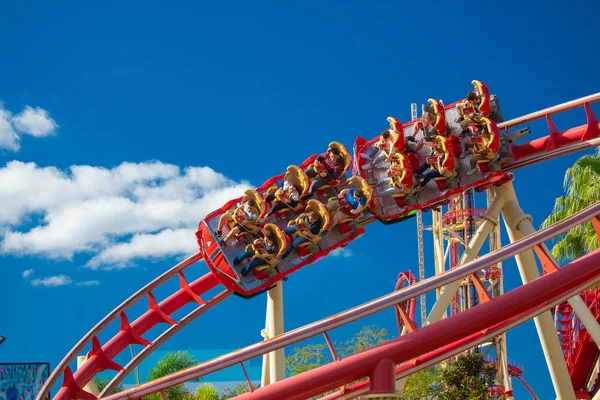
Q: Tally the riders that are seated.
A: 12